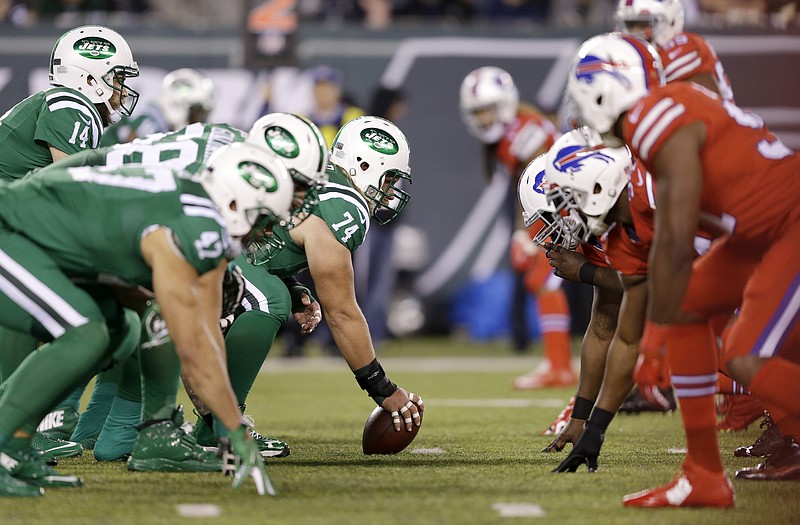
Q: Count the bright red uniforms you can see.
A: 5